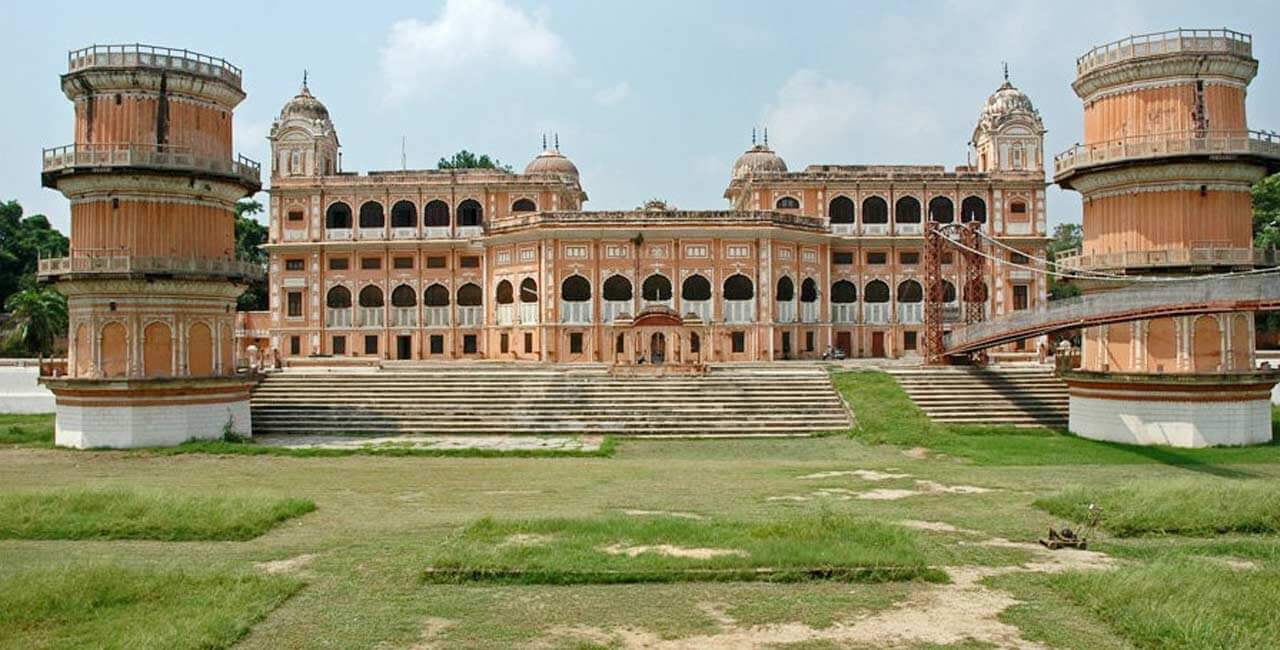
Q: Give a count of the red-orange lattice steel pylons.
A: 2